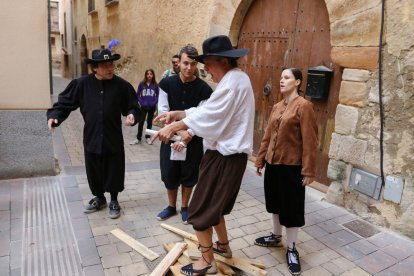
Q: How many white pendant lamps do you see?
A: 0